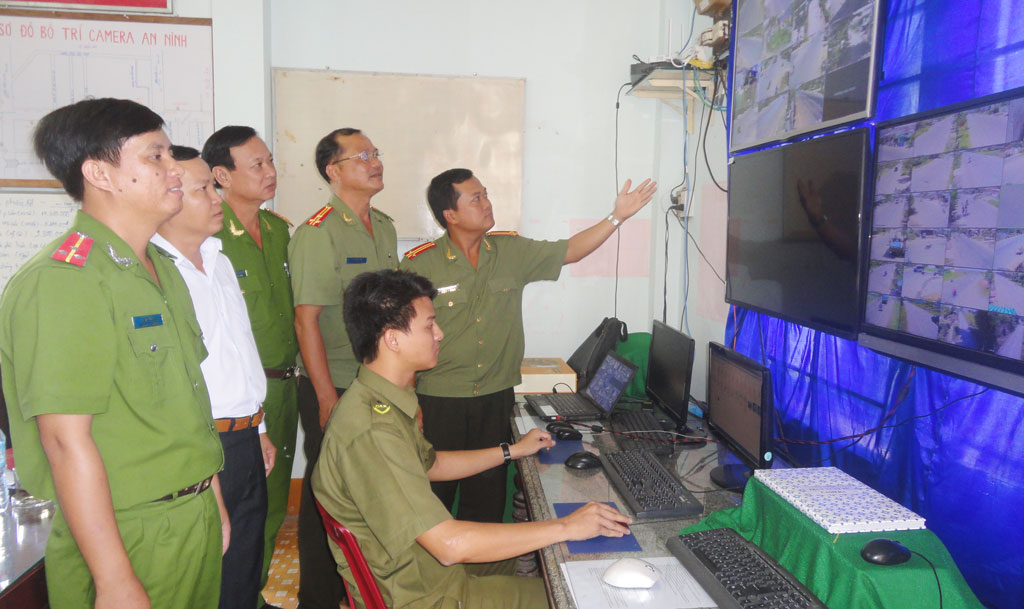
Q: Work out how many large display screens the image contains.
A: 3